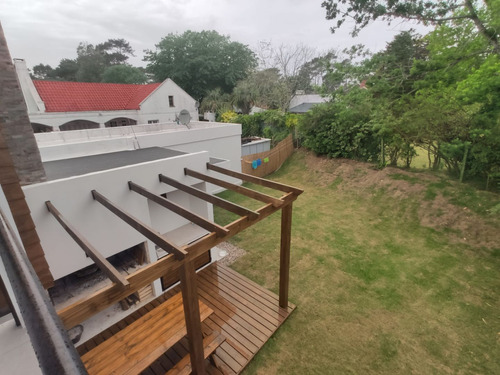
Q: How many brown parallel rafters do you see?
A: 6